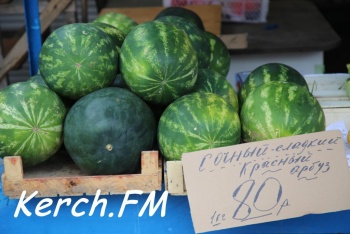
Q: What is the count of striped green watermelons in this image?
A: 11